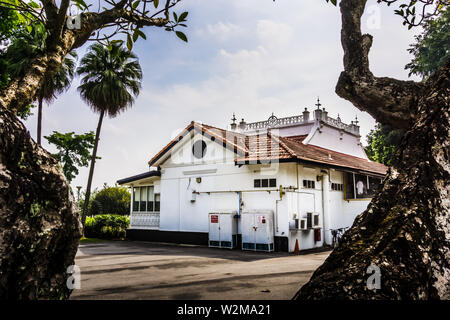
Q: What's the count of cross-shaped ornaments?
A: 3